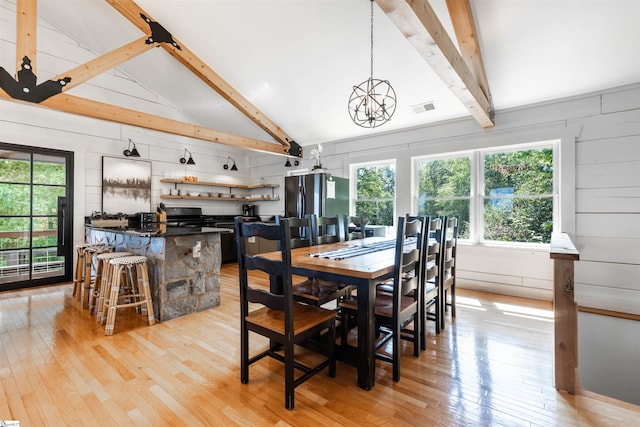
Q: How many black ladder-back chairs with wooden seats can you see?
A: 8